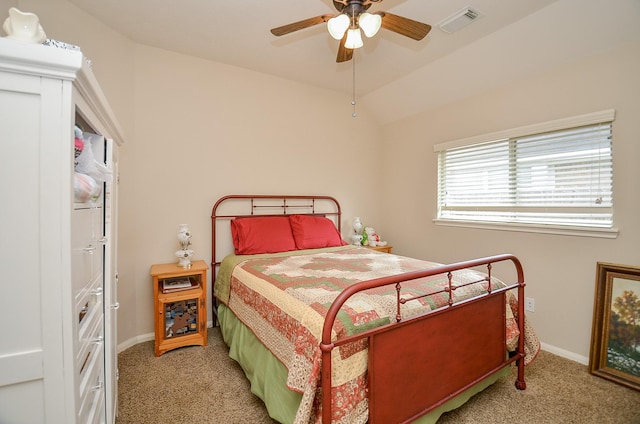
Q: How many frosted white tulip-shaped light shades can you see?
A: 3